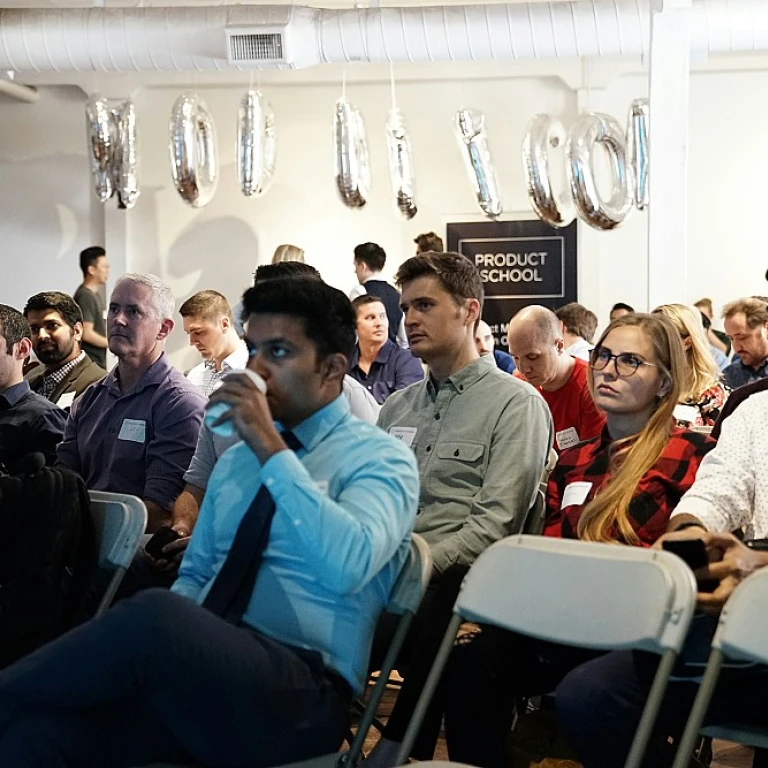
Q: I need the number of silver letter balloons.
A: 9